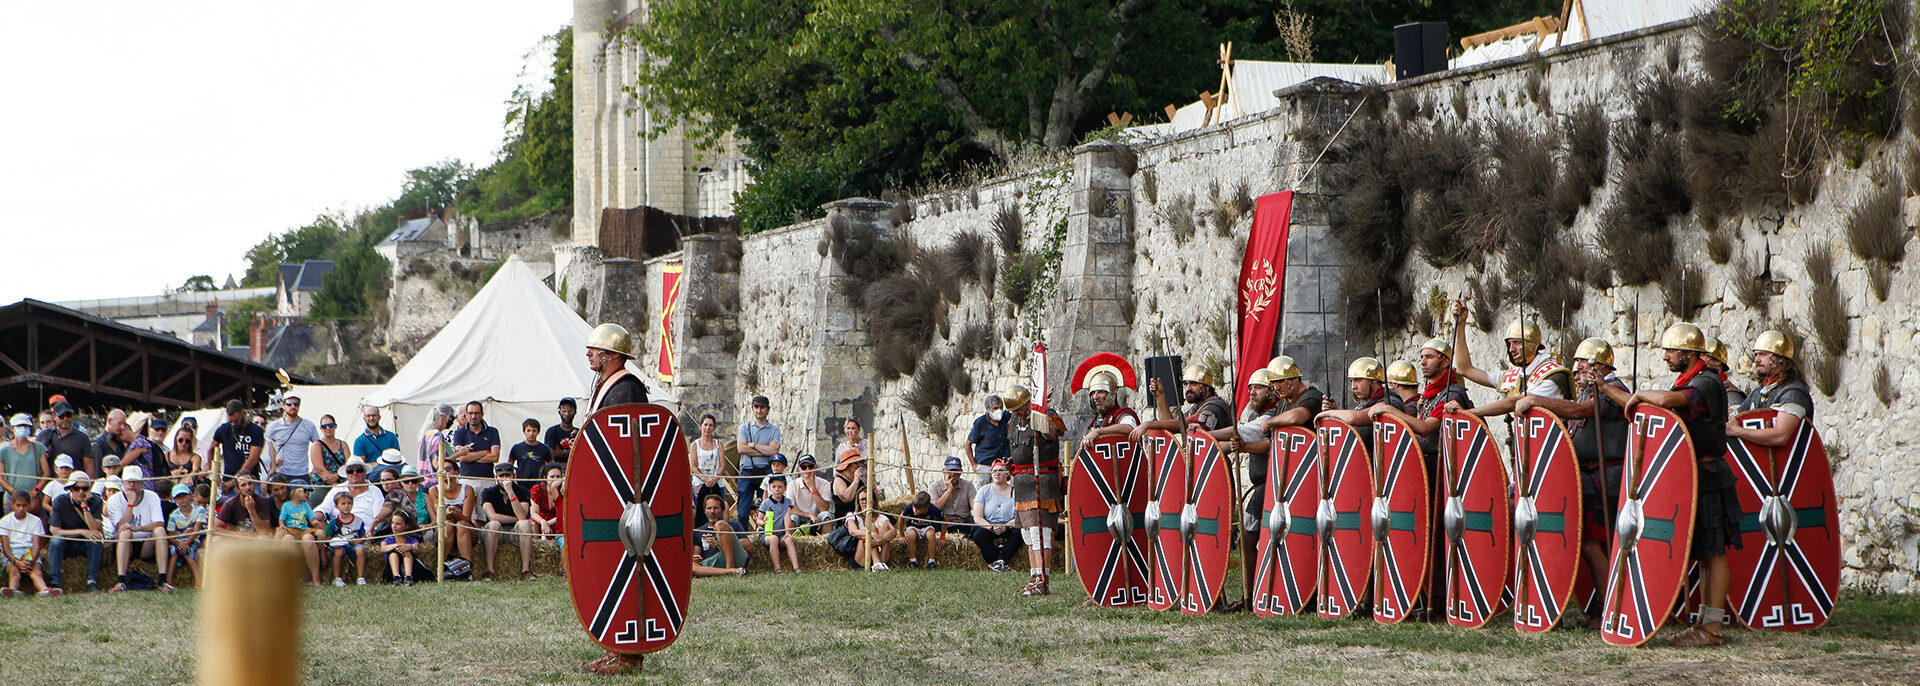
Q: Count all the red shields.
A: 11